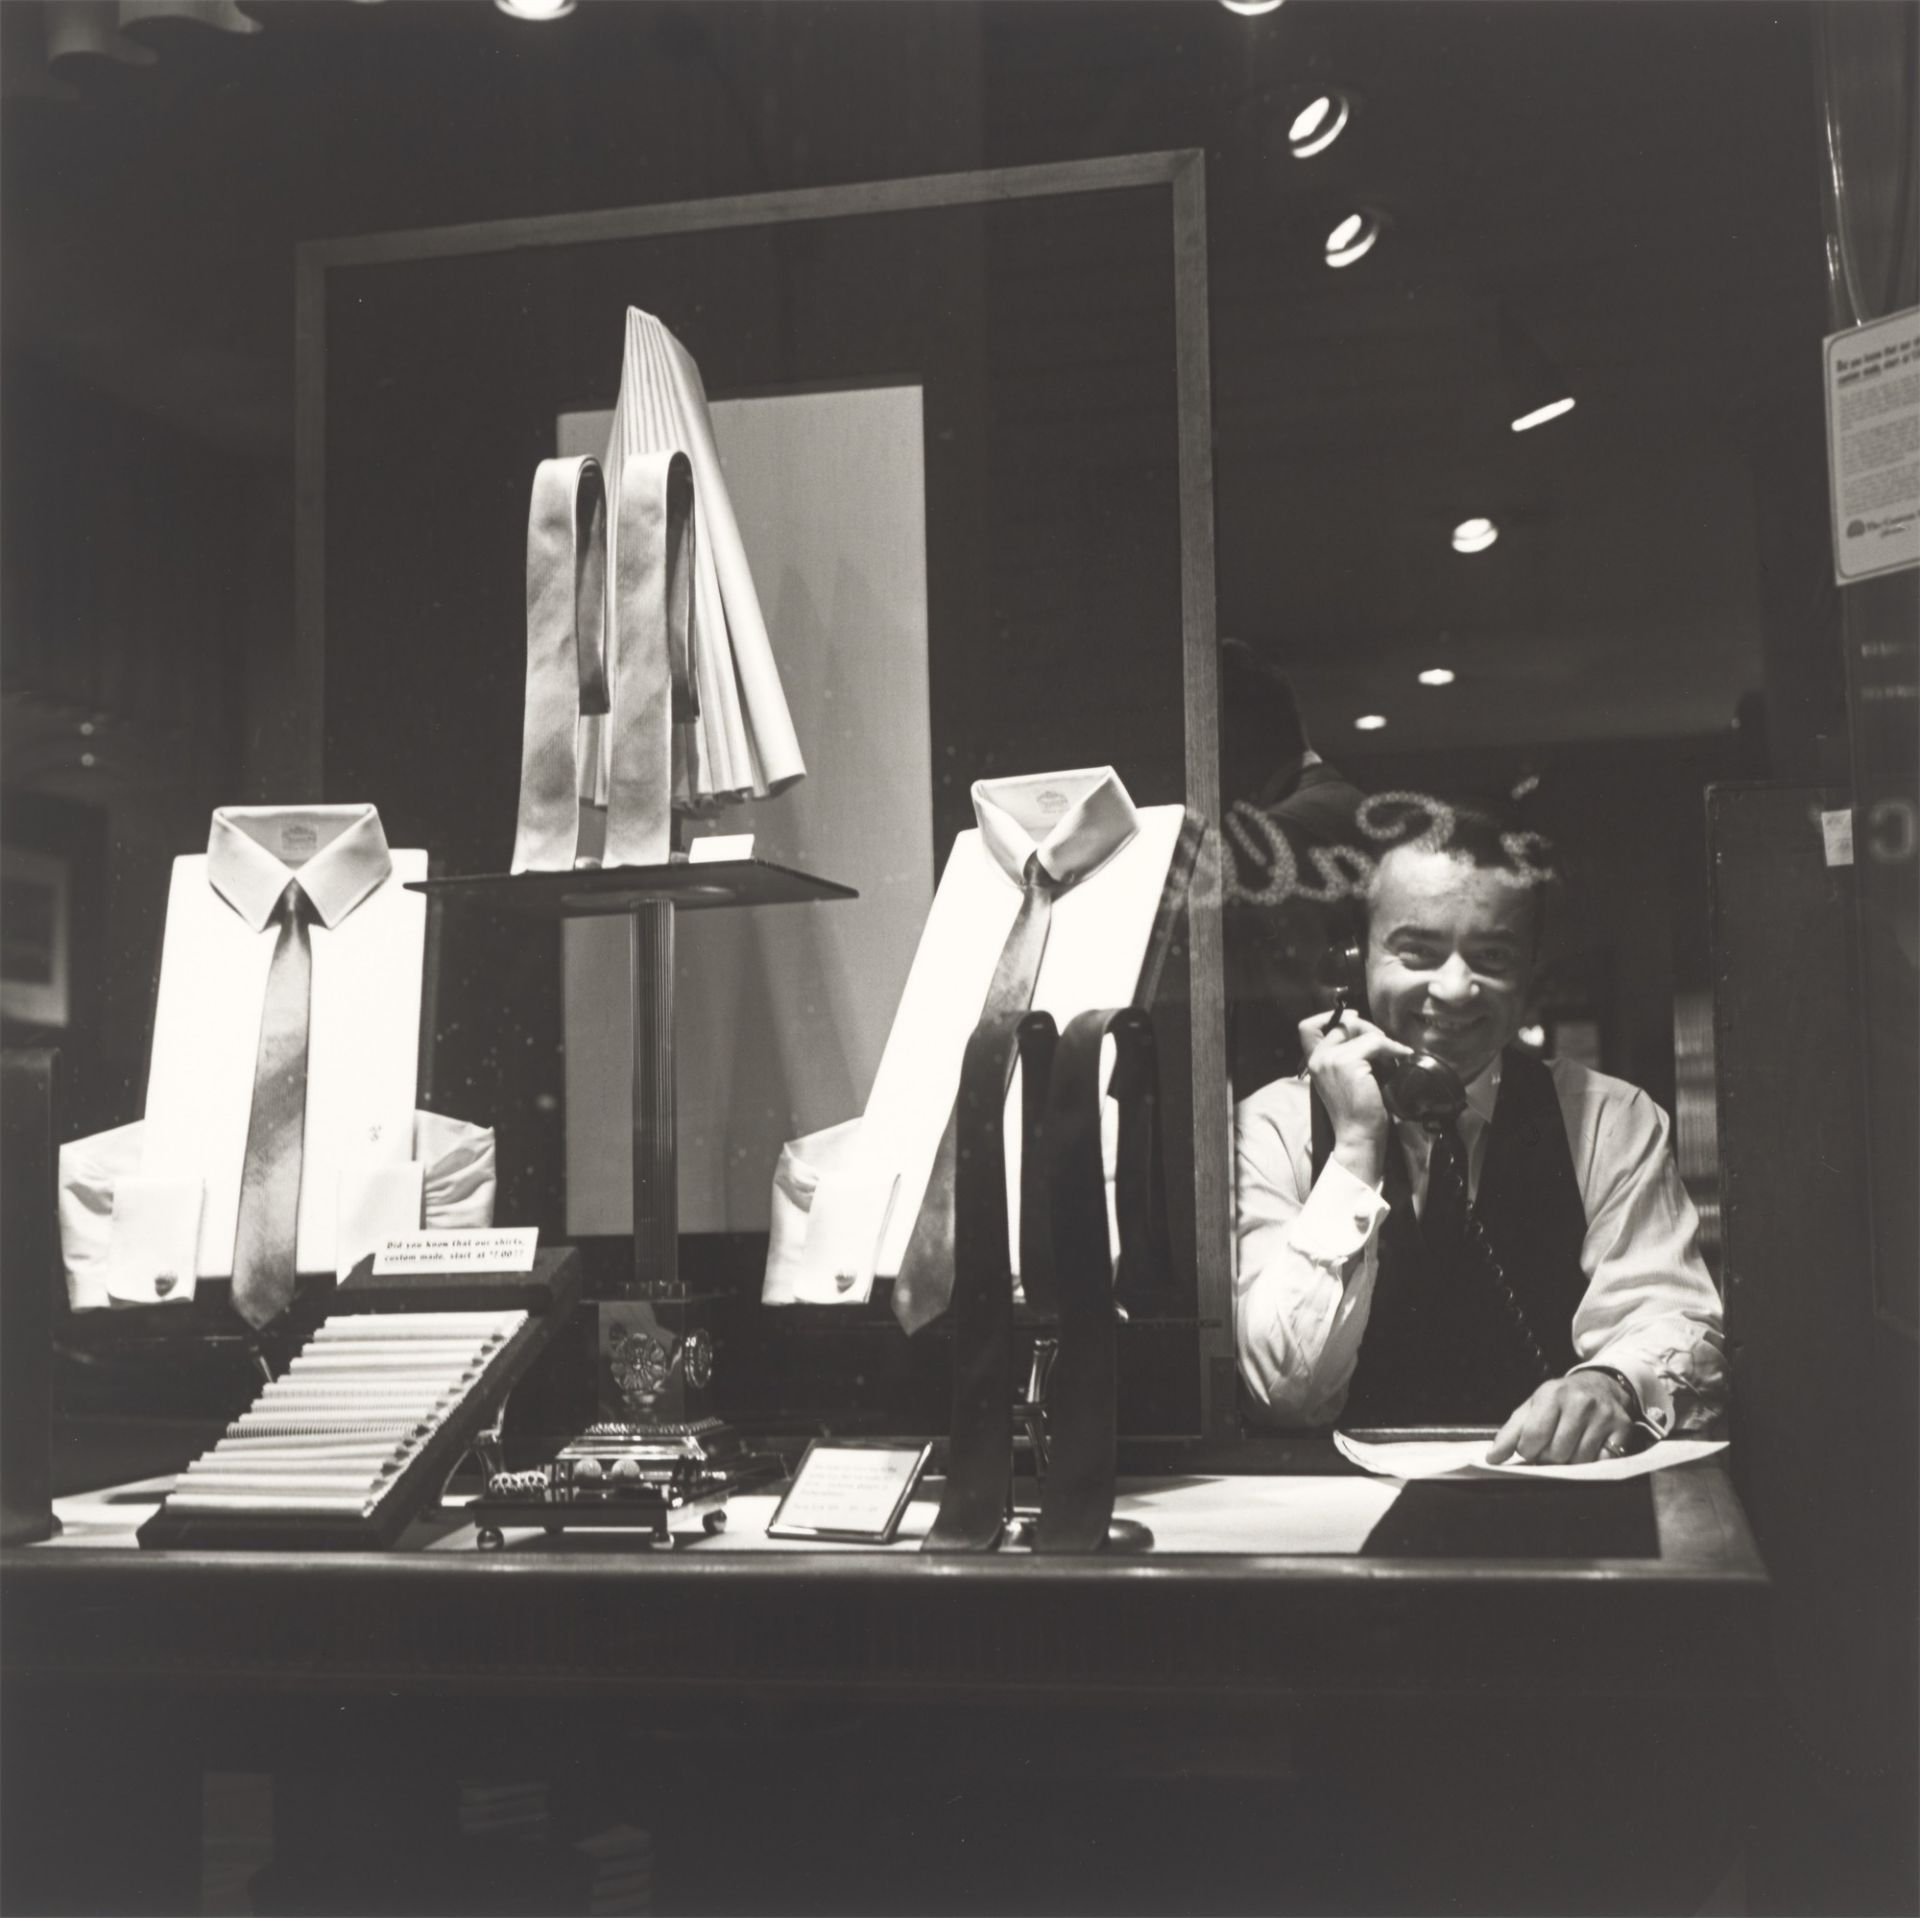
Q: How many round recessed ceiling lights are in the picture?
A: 7